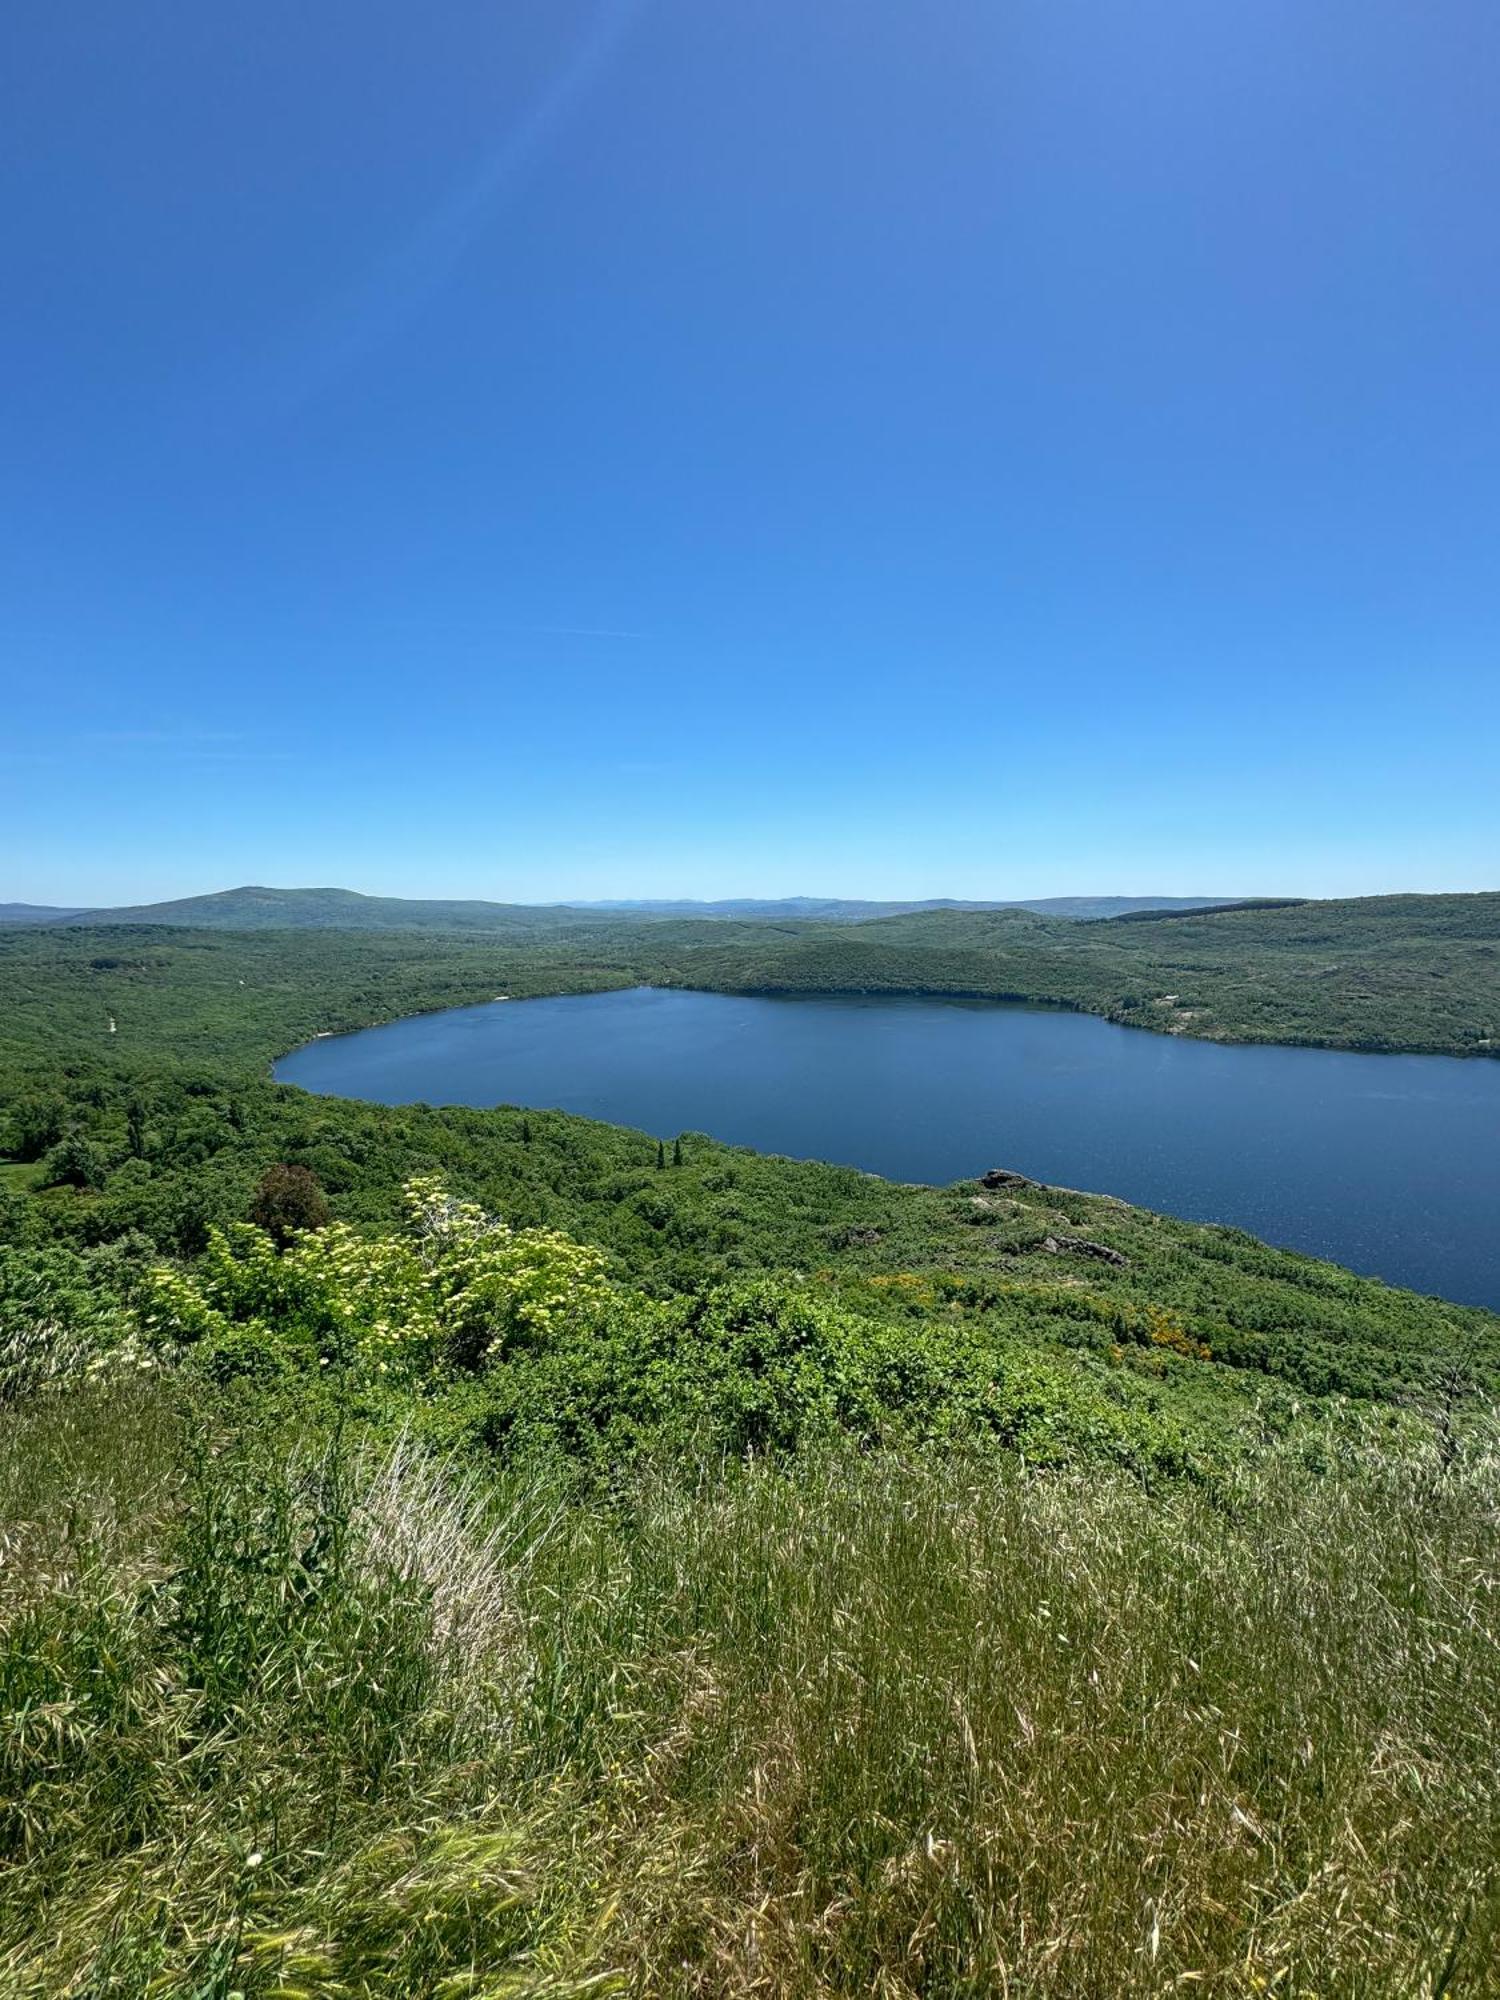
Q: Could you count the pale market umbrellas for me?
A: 0